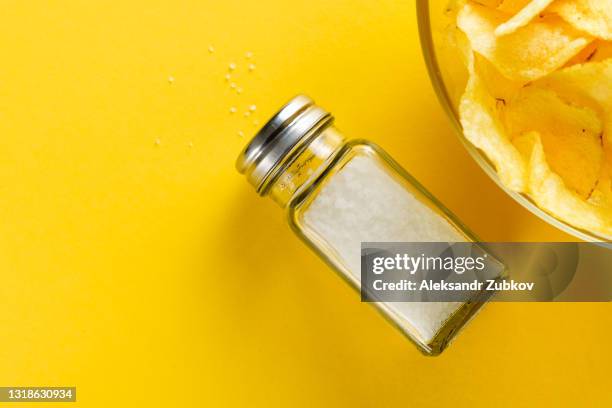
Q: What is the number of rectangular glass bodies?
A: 1